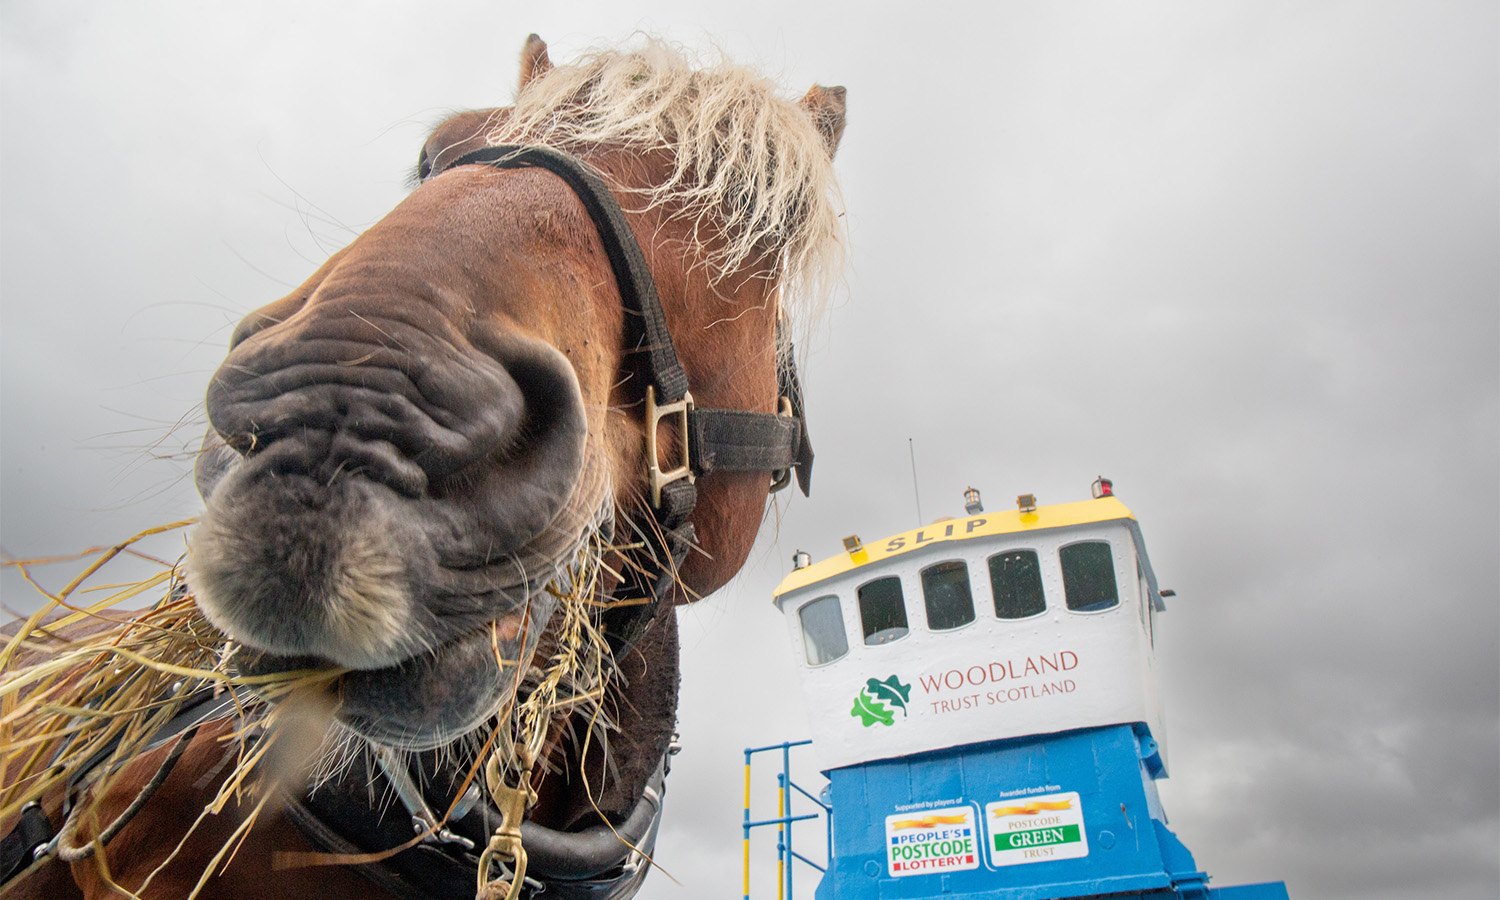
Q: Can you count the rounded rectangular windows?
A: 5